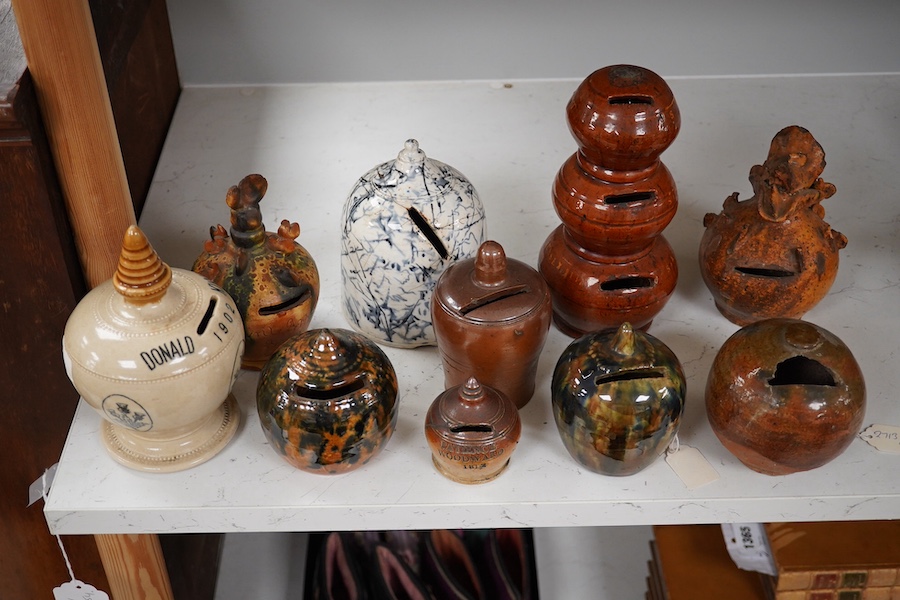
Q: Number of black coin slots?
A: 12